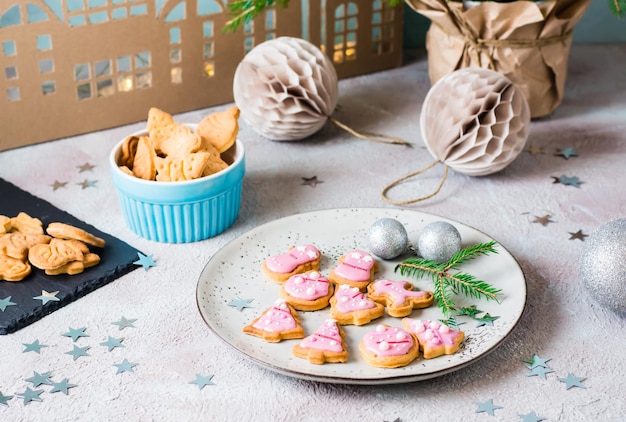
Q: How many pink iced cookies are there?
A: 9